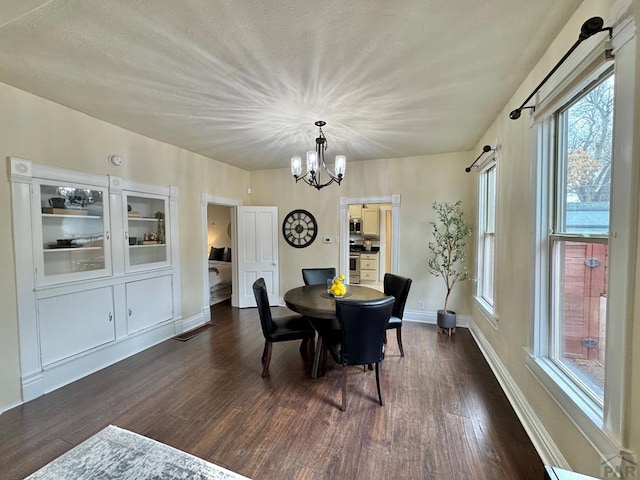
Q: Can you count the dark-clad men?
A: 0